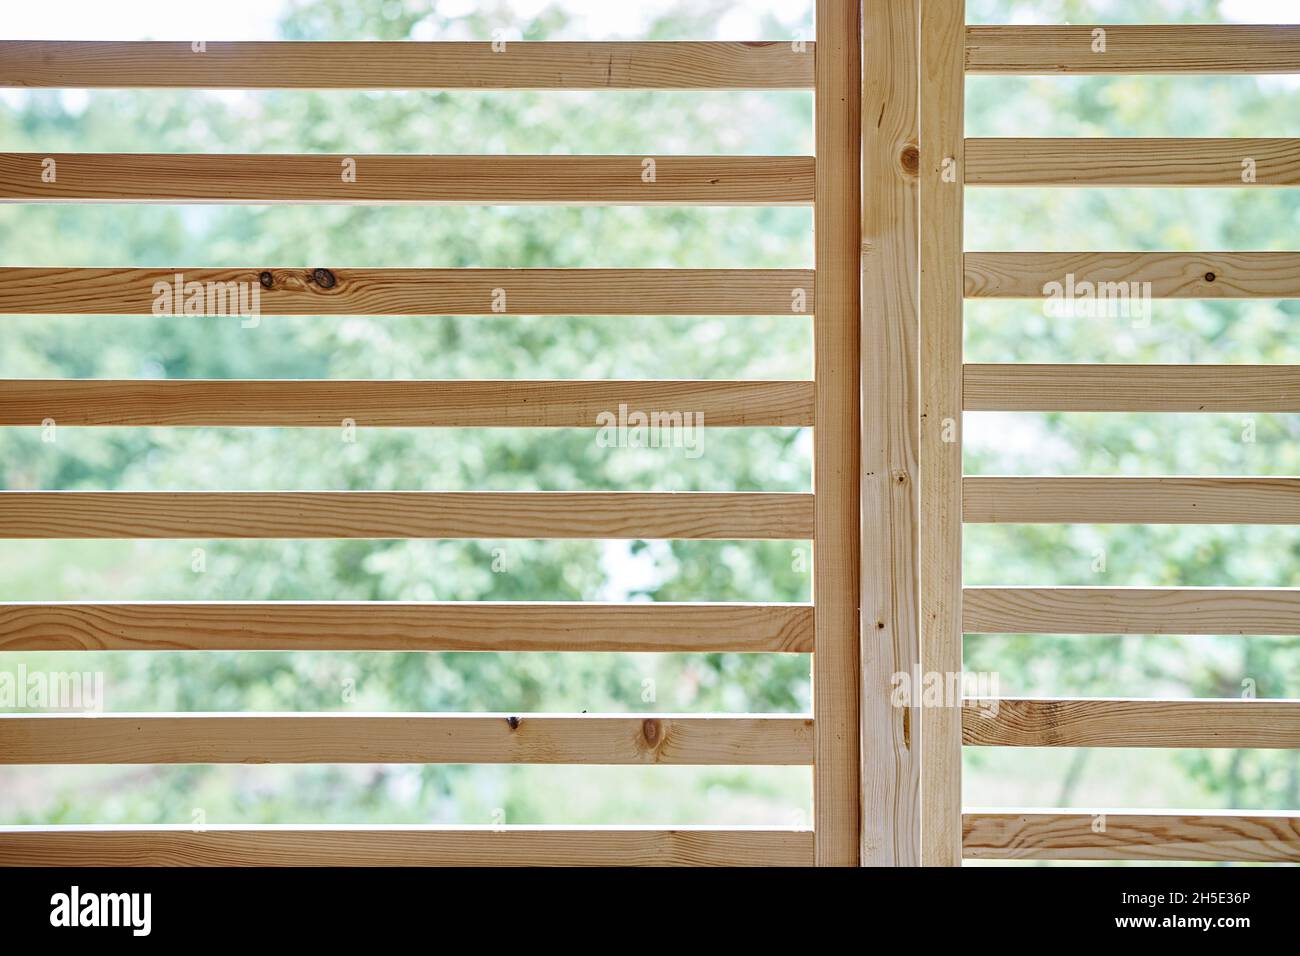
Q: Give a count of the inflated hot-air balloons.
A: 0